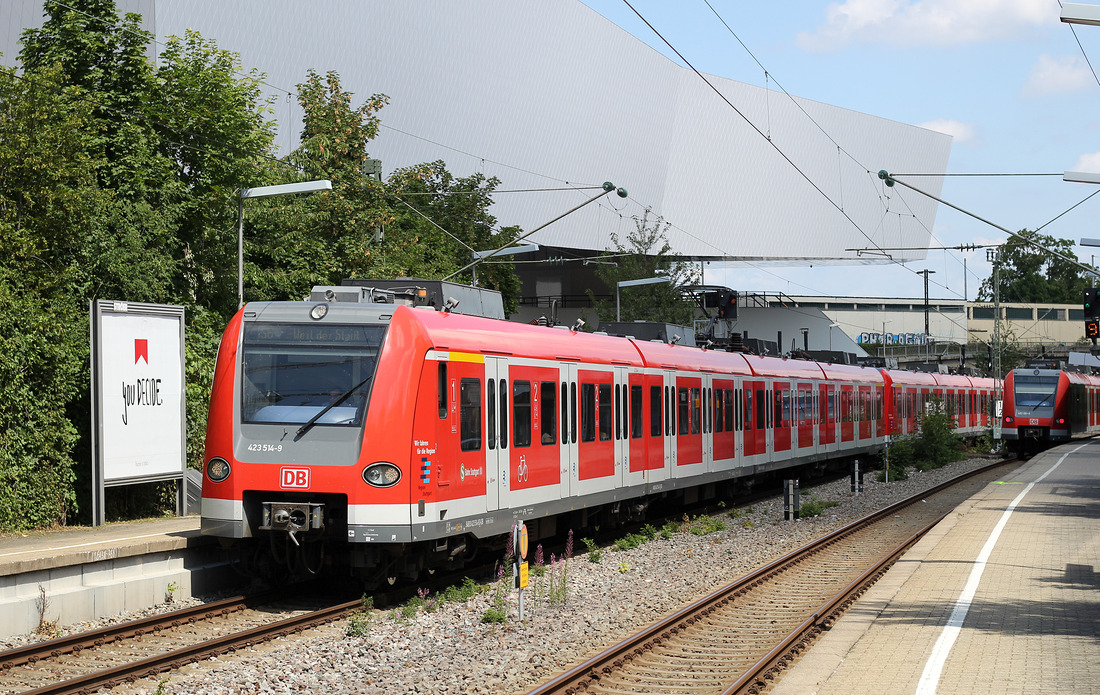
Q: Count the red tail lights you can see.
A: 2